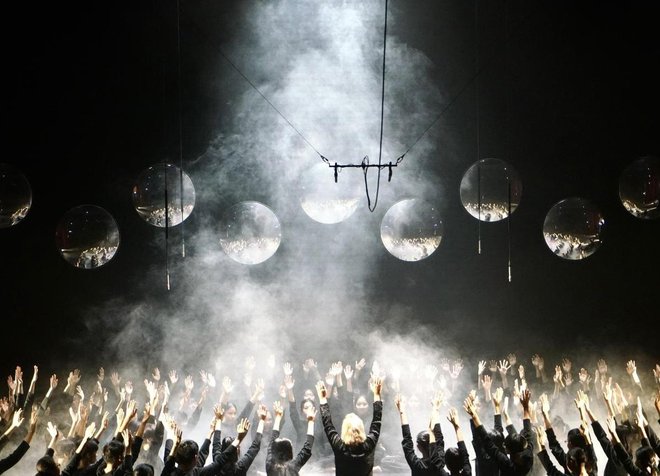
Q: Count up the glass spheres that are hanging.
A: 9